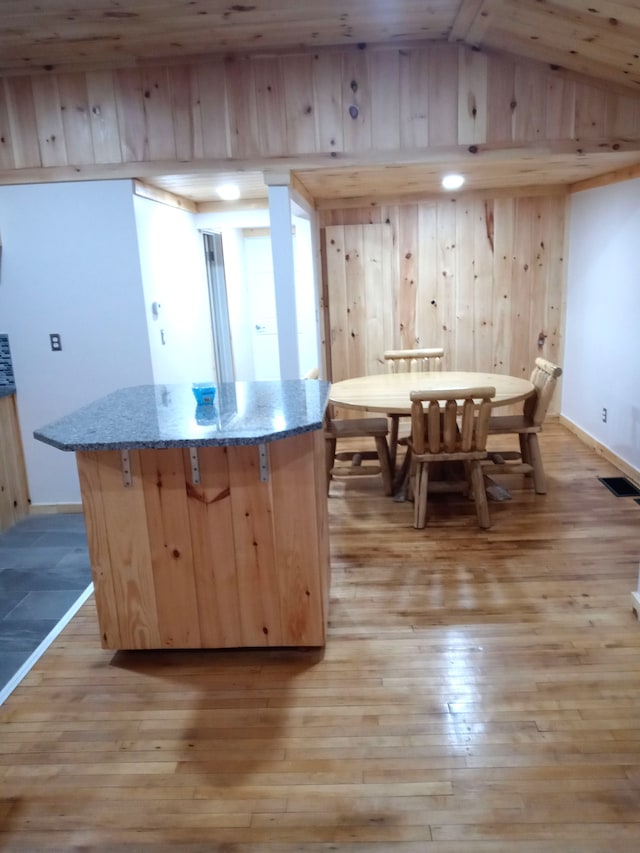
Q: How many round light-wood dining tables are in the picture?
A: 1